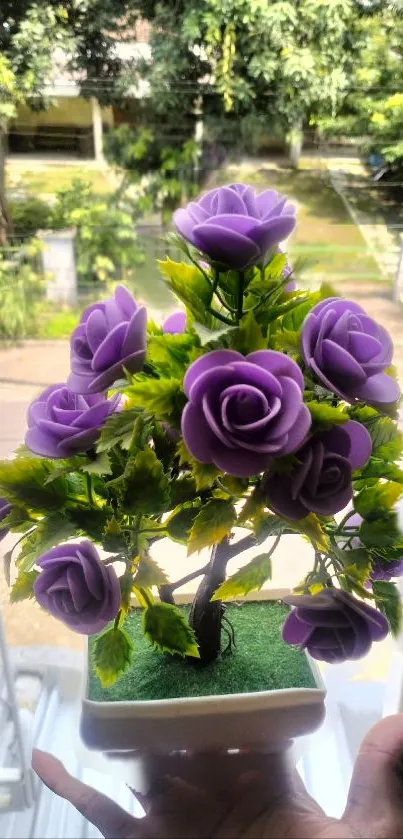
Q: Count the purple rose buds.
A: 8